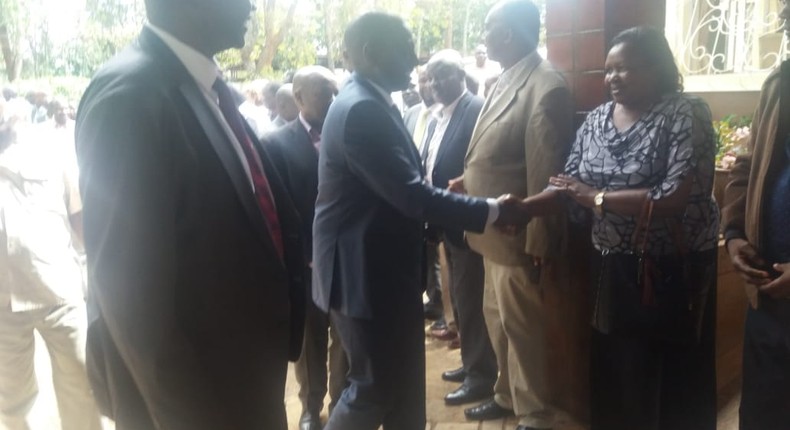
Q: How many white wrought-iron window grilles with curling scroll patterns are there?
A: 1